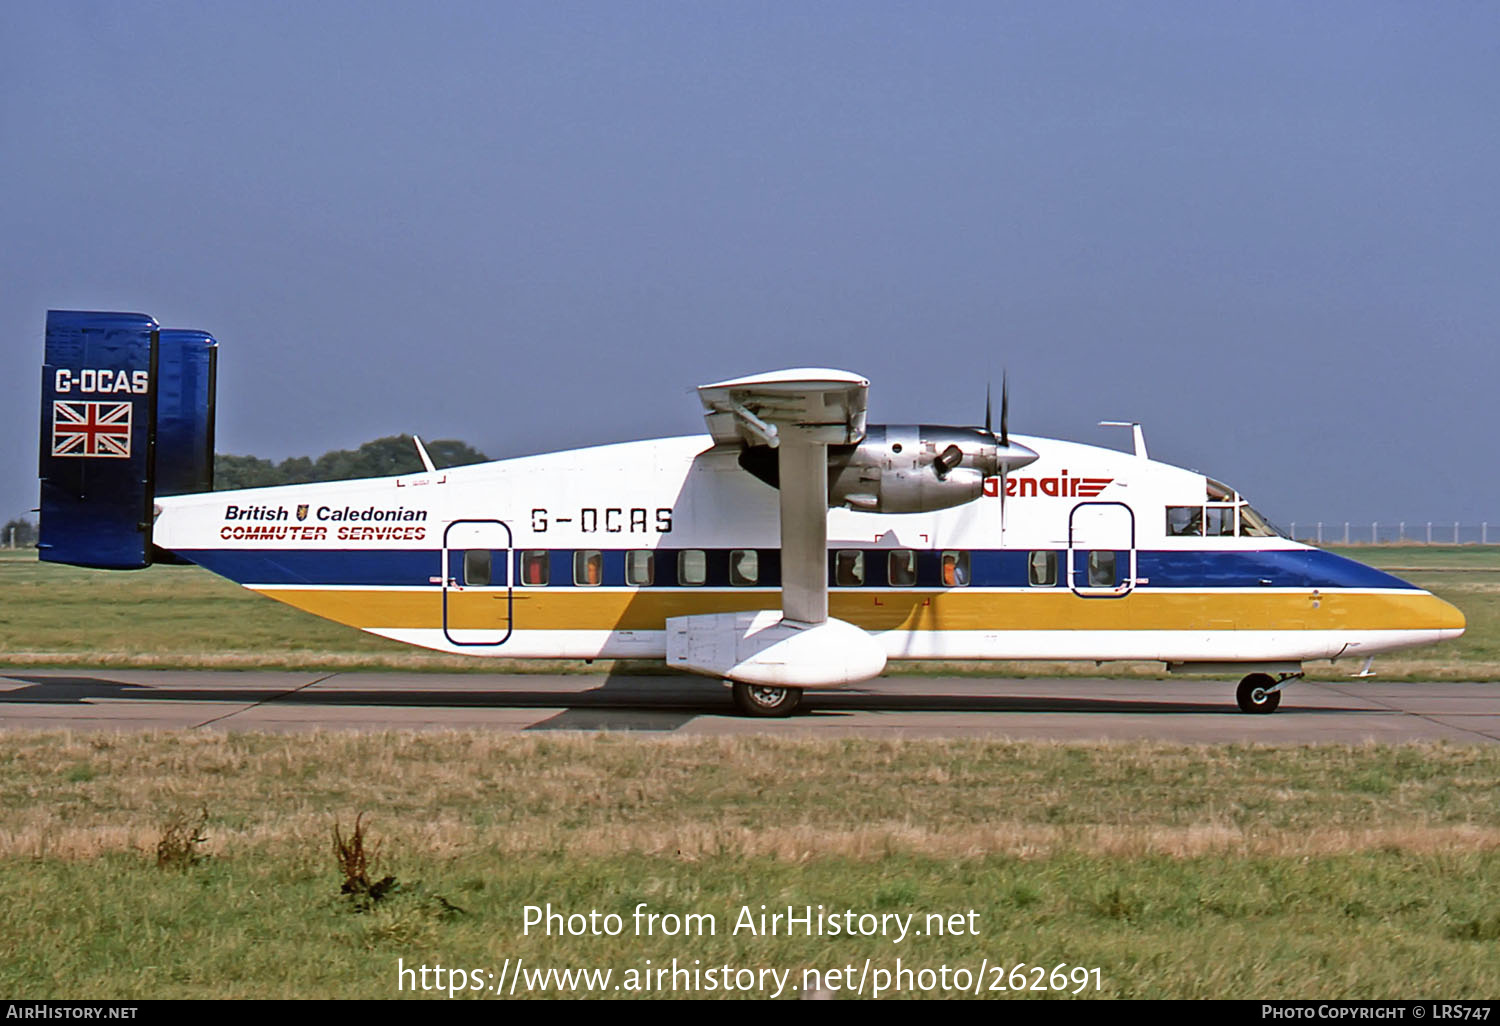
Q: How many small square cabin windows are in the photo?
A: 11